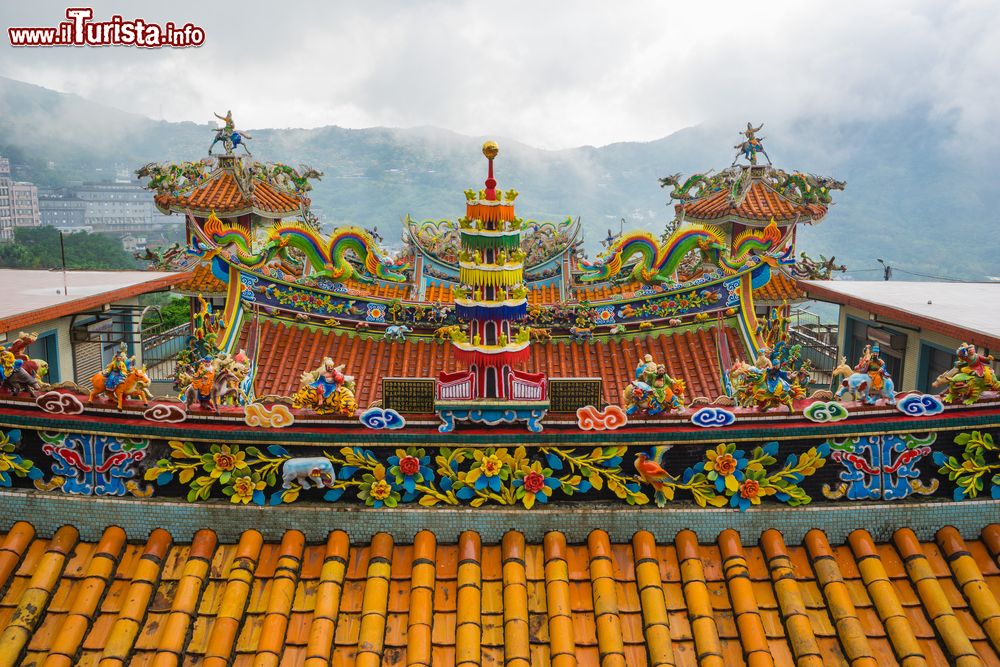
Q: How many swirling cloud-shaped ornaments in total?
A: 8